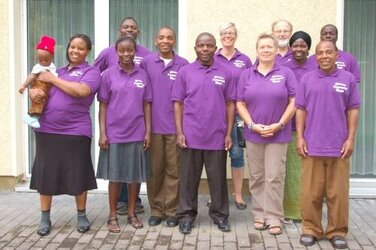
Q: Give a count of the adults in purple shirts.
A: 11